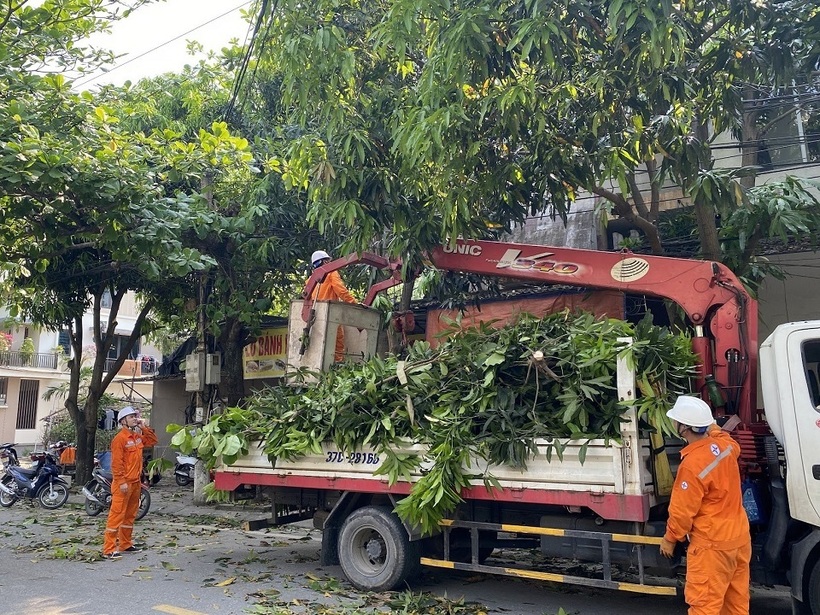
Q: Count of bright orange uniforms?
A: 3